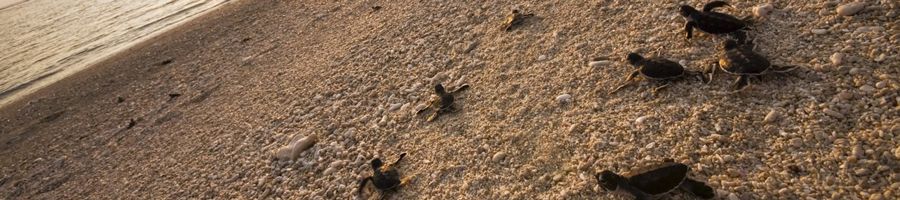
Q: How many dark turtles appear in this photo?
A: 7